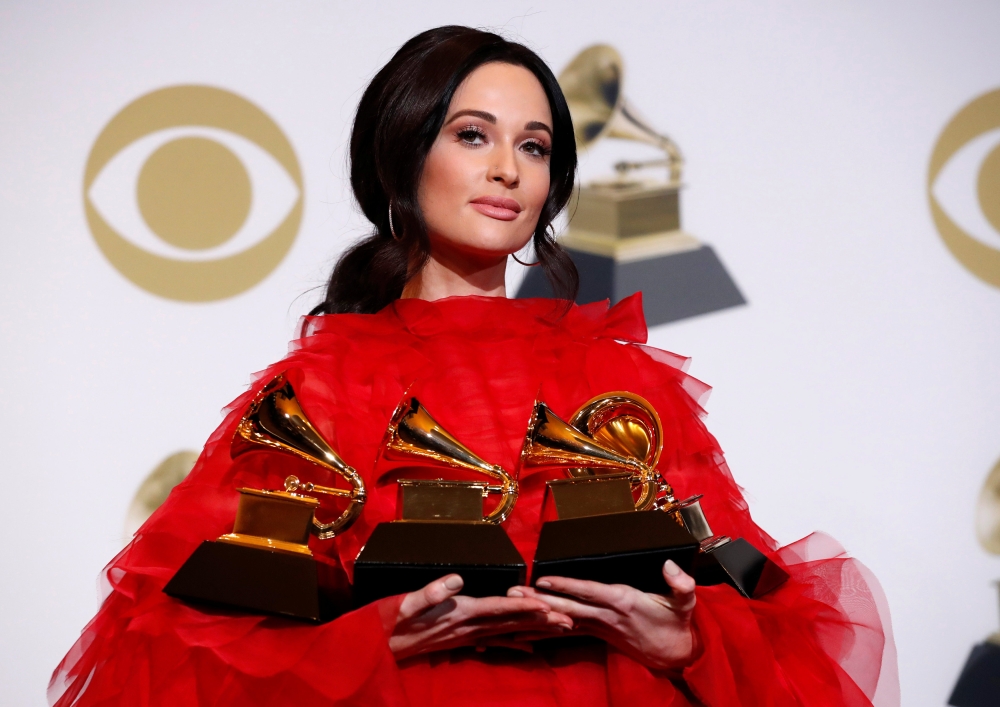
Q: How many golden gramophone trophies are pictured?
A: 4